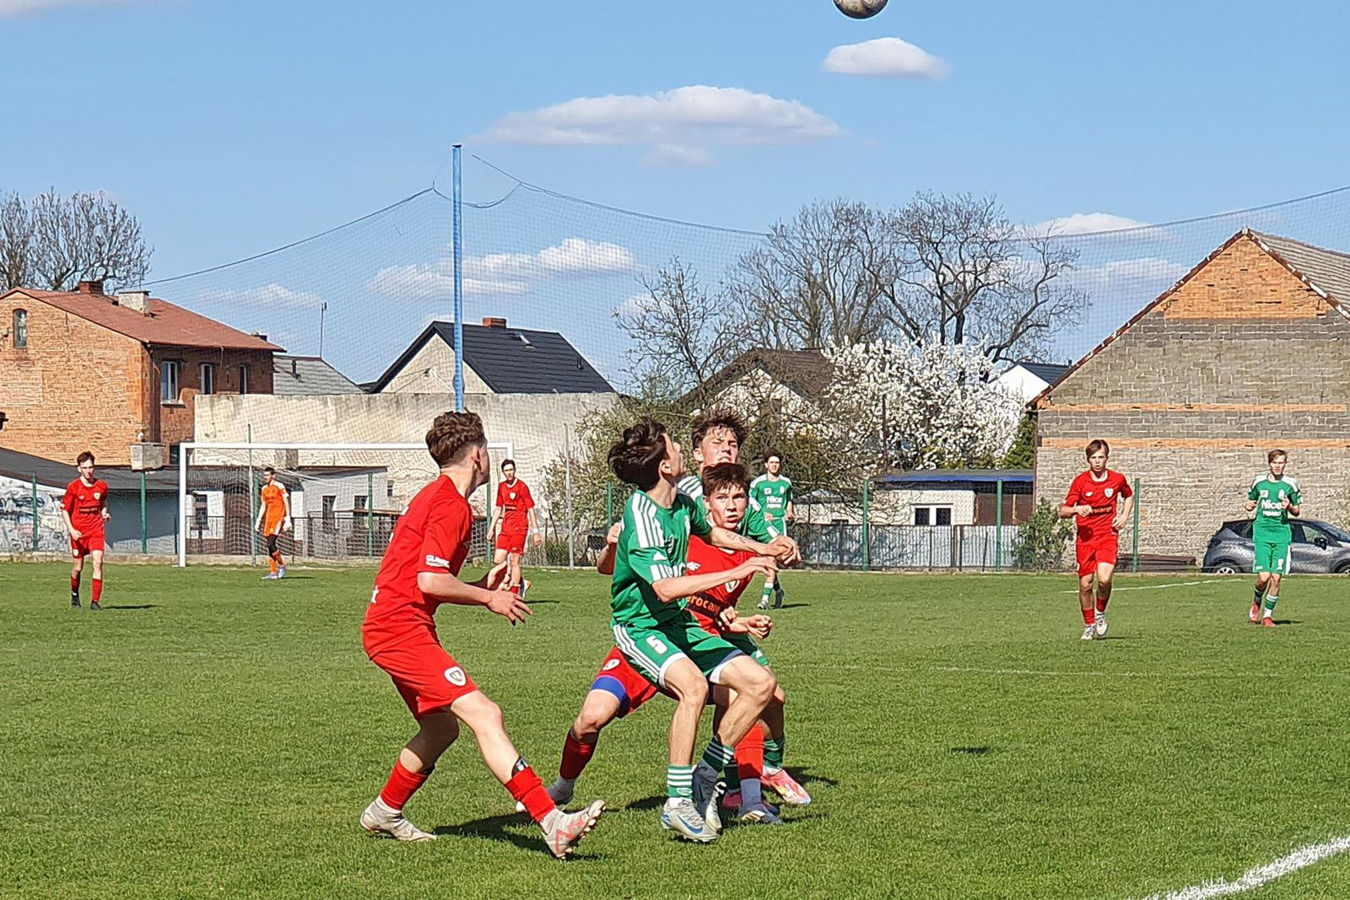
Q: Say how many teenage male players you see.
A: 10